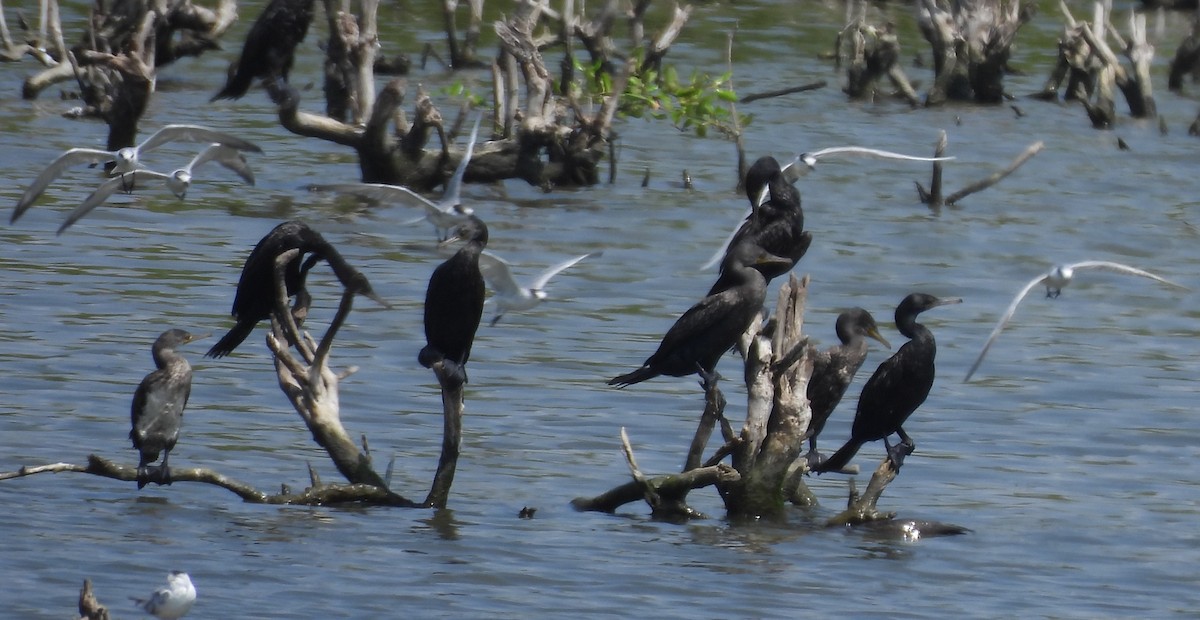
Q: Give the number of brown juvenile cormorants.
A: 2